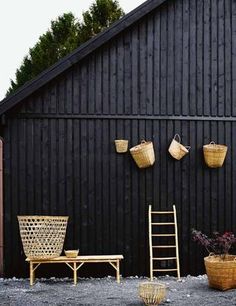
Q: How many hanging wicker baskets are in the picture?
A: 4